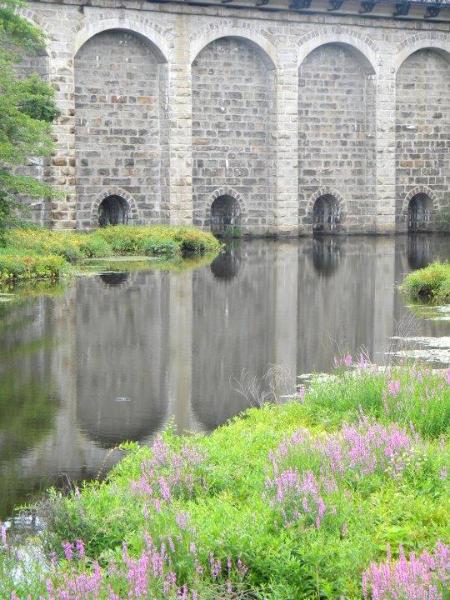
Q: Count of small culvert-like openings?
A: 4